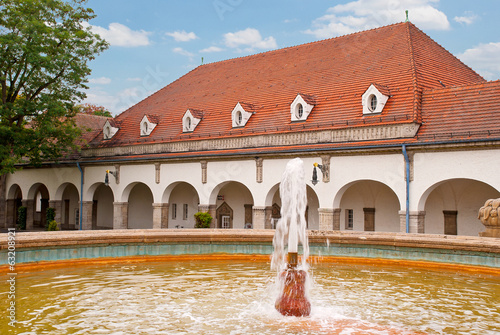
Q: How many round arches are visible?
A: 10